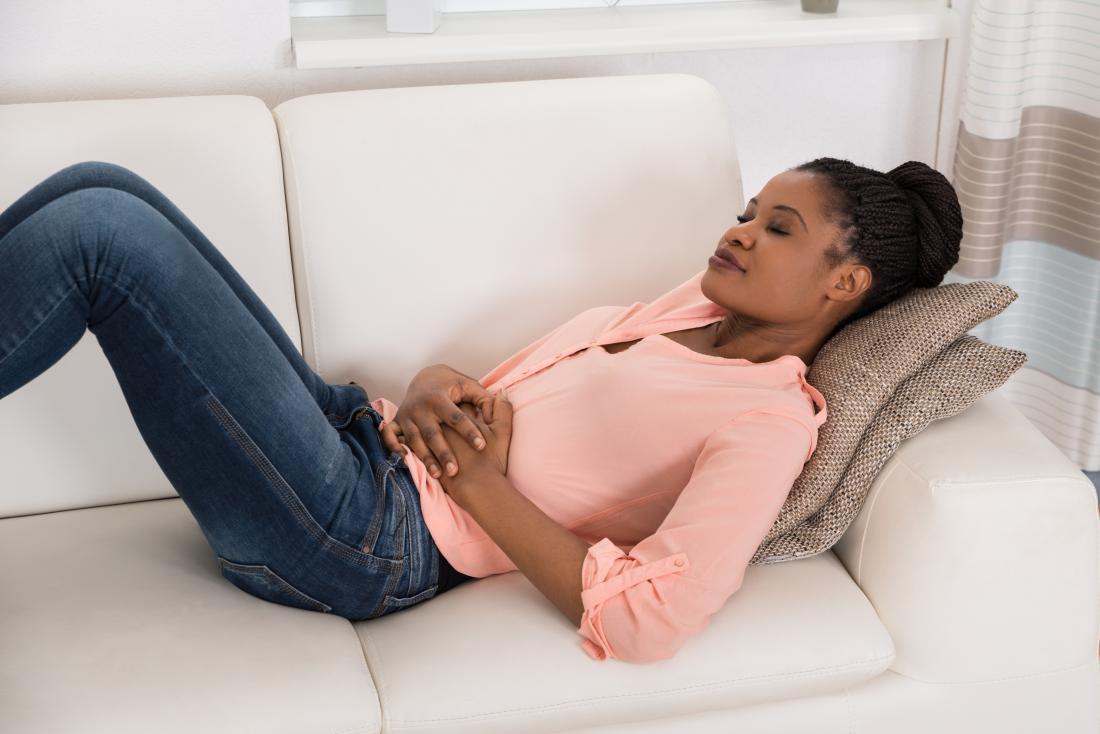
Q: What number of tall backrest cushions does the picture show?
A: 2